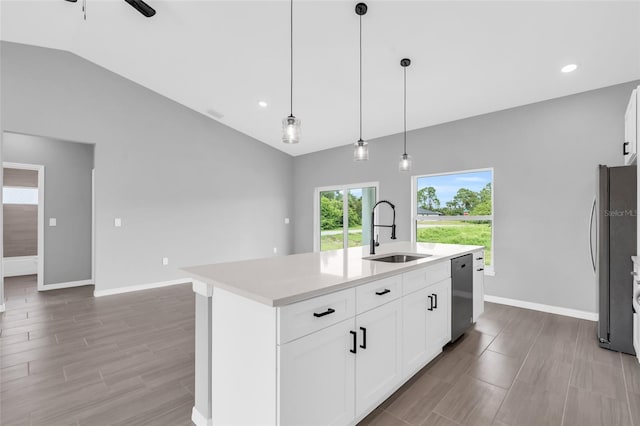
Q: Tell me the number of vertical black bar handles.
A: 5